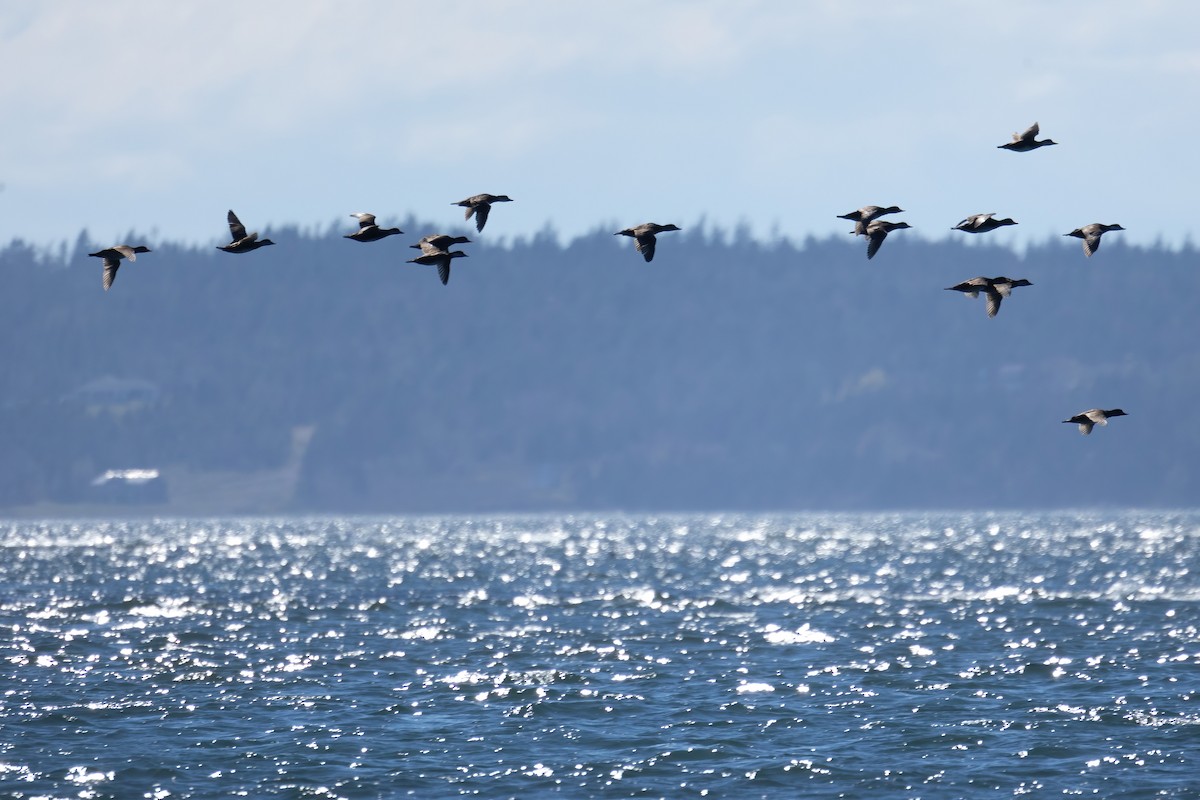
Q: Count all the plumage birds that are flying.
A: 15